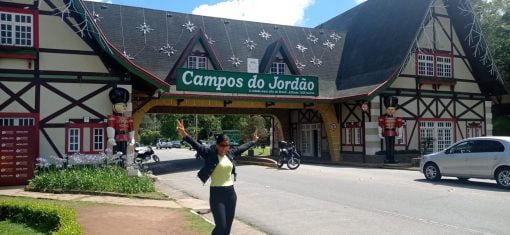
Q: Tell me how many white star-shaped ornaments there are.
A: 15